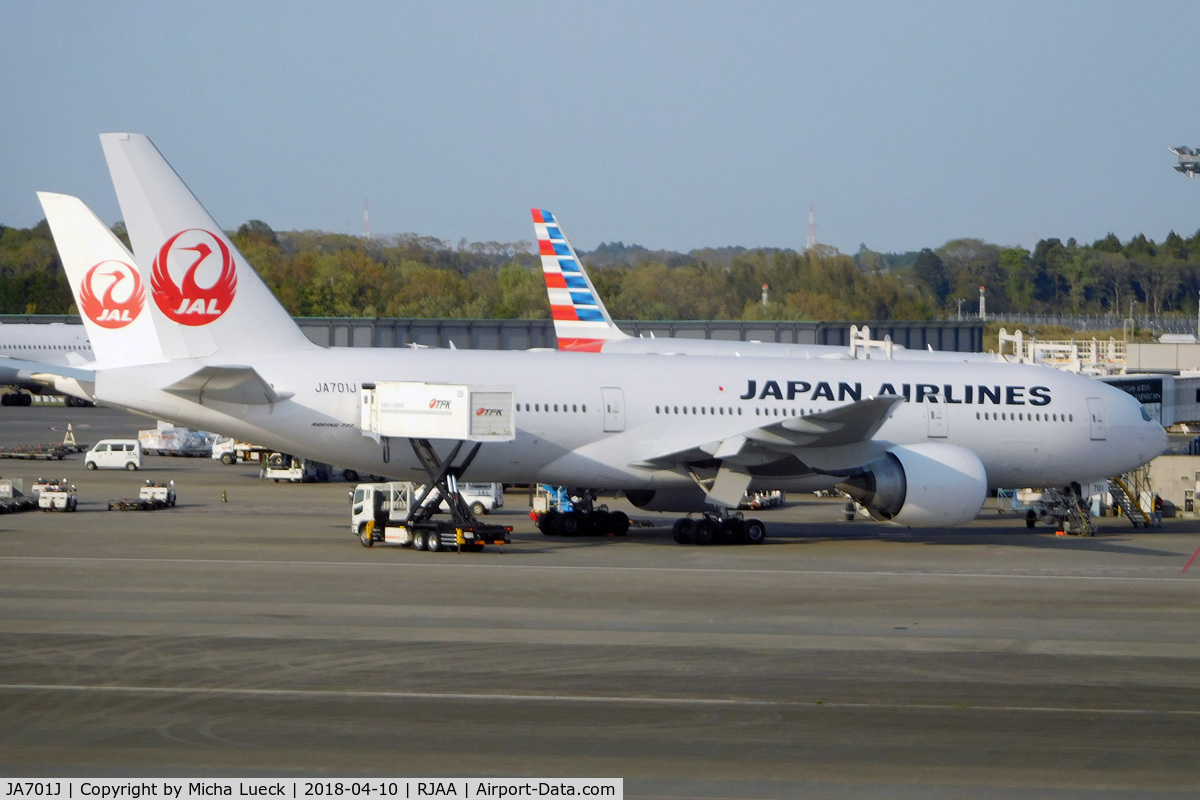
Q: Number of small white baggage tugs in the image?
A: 3